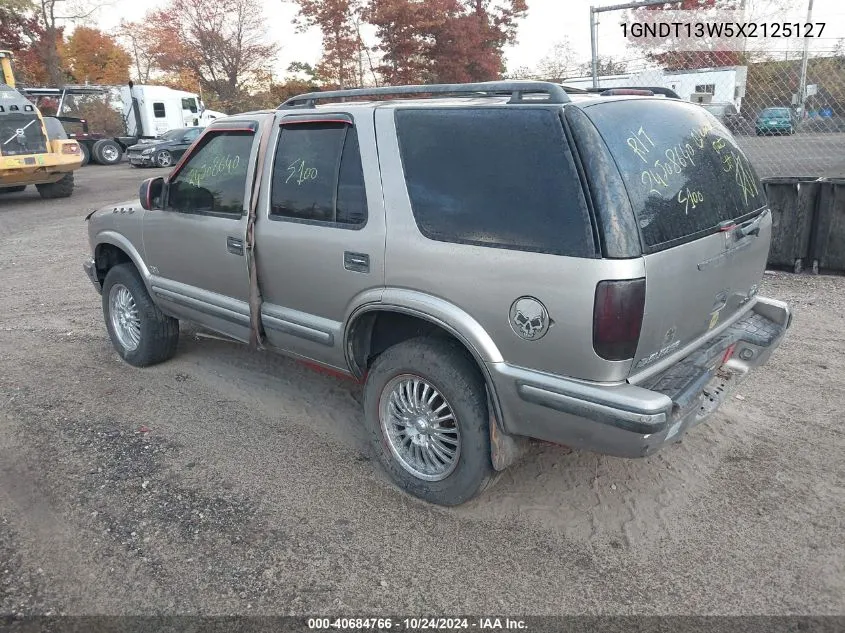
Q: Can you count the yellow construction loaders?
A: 1